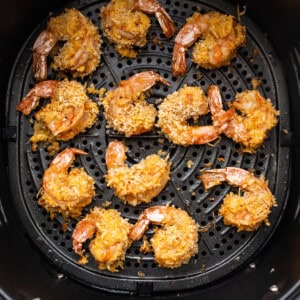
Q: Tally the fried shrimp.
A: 12